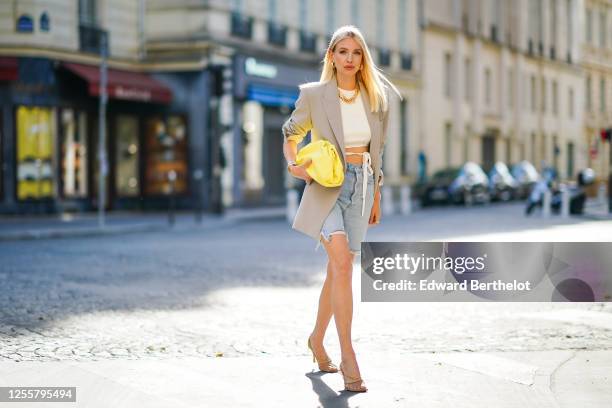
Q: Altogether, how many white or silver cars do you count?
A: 3